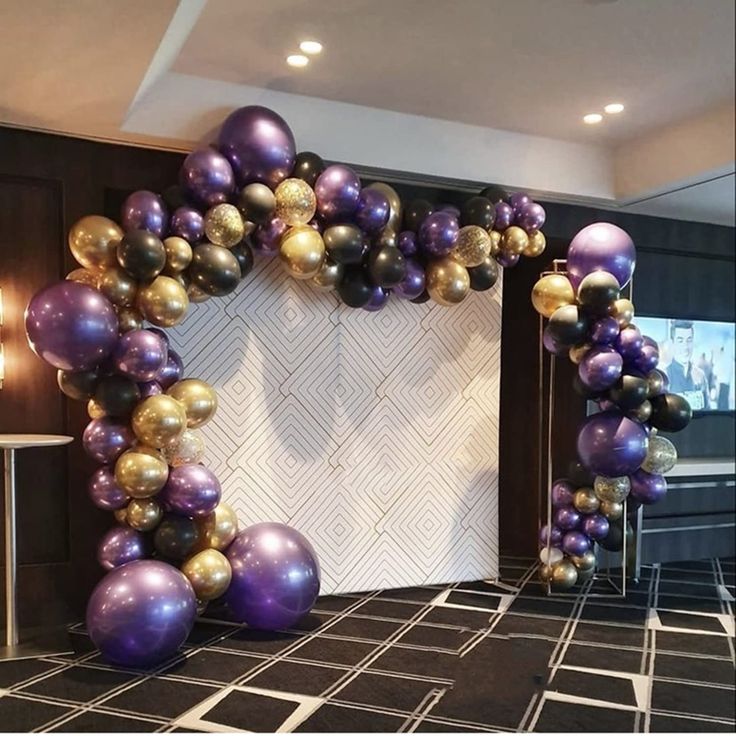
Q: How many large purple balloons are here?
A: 6